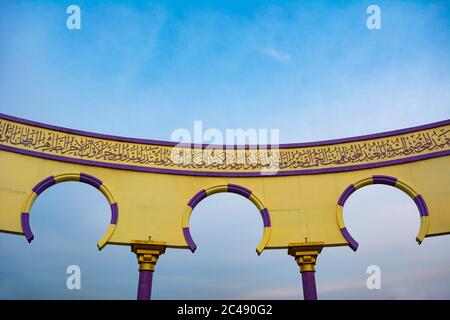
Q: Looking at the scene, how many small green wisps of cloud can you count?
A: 0